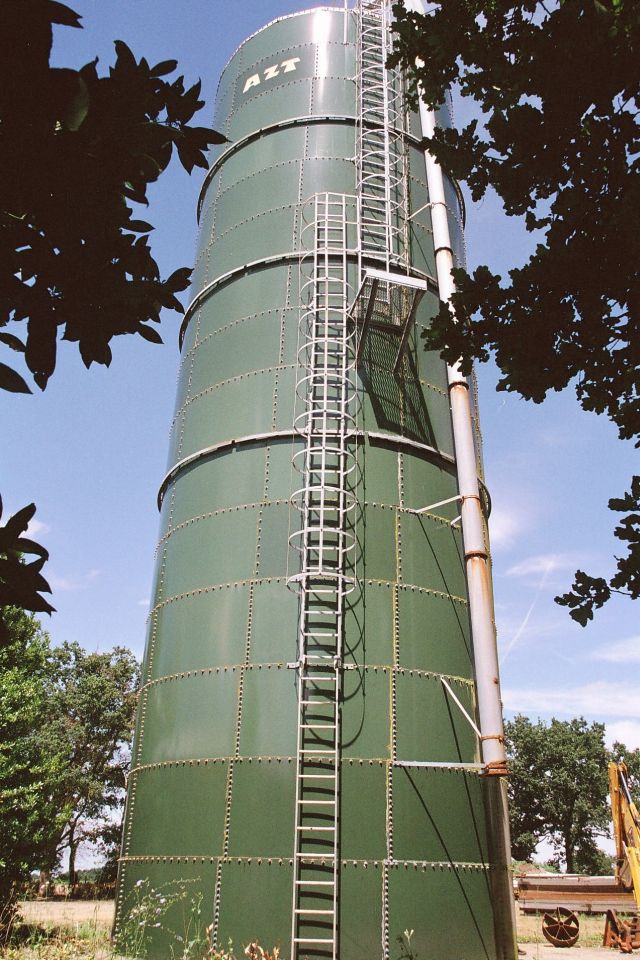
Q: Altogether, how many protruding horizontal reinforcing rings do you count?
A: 3